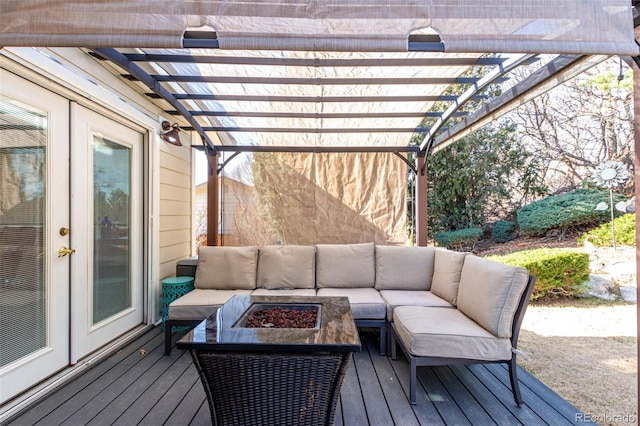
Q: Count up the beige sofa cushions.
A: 11